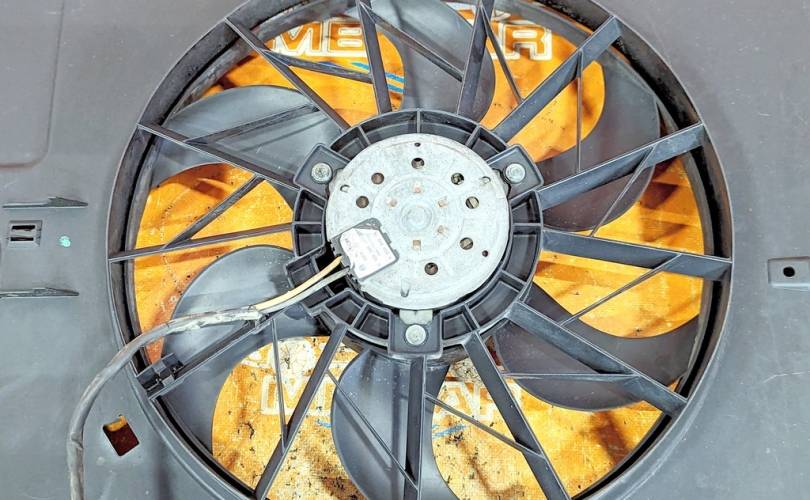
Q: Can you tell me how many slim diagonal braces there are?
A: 12